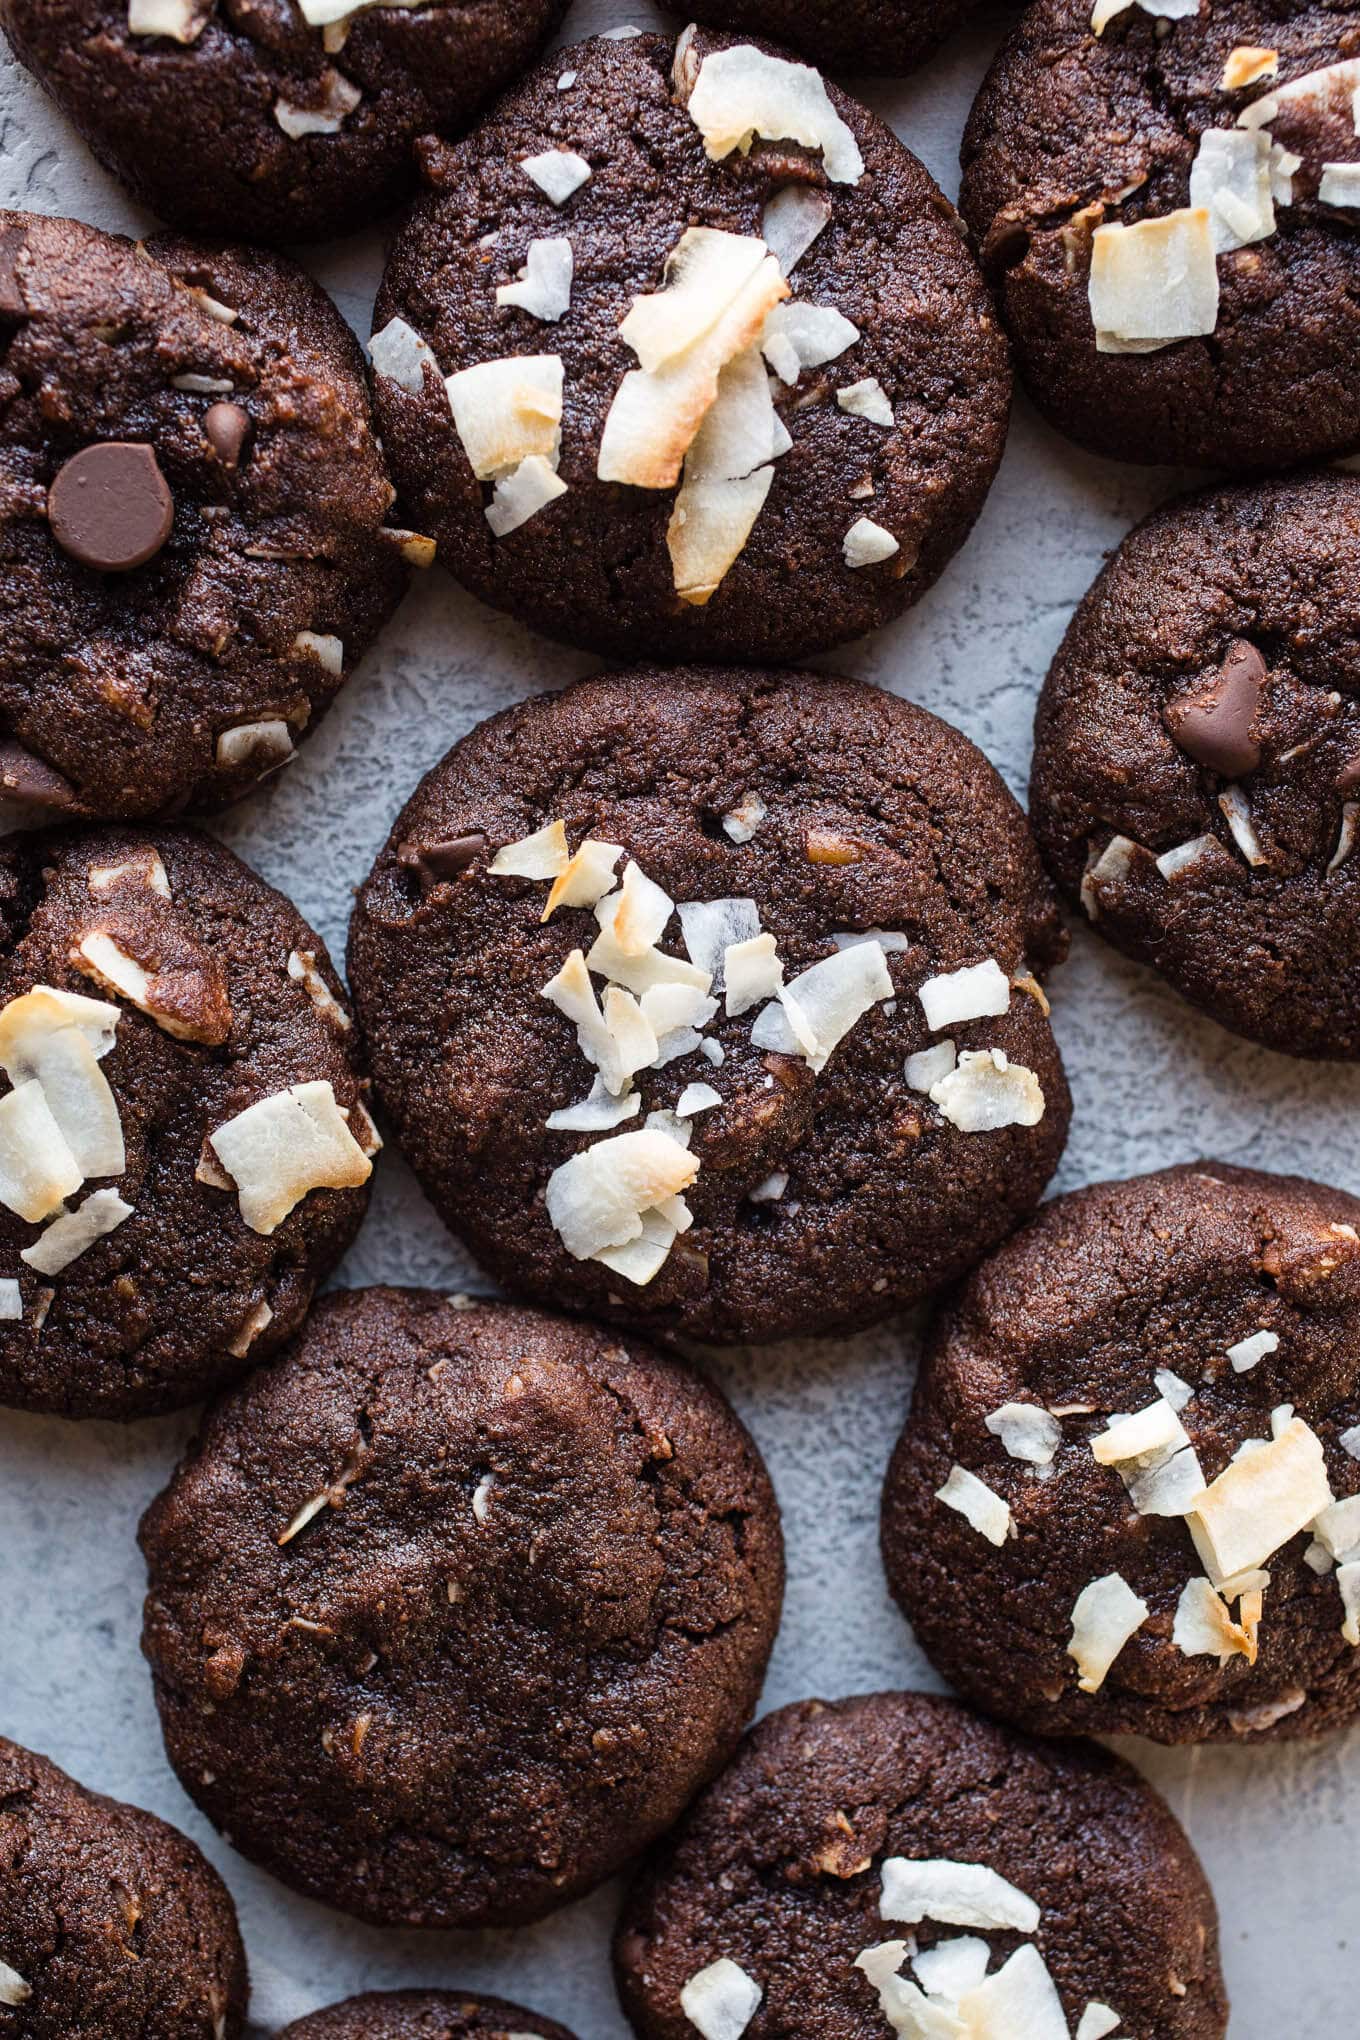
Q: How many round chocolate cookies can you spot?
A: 13